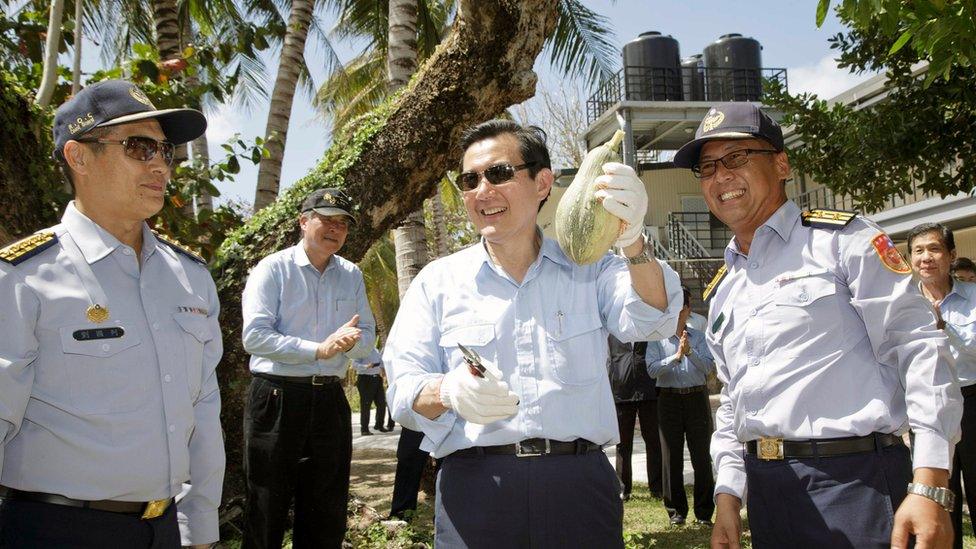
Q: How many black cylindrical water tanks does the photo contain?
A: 3